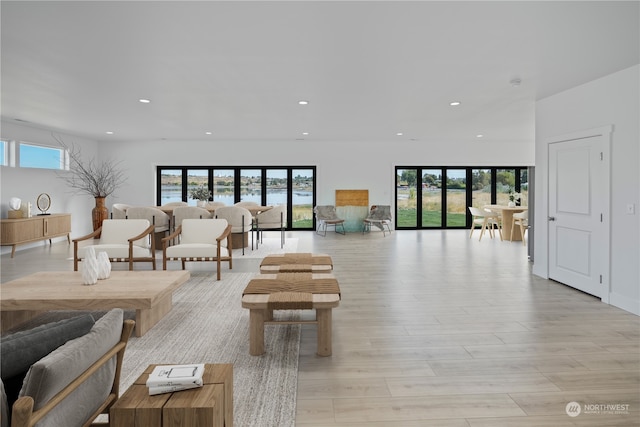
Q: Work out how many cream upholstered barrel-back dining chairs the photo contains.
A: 8